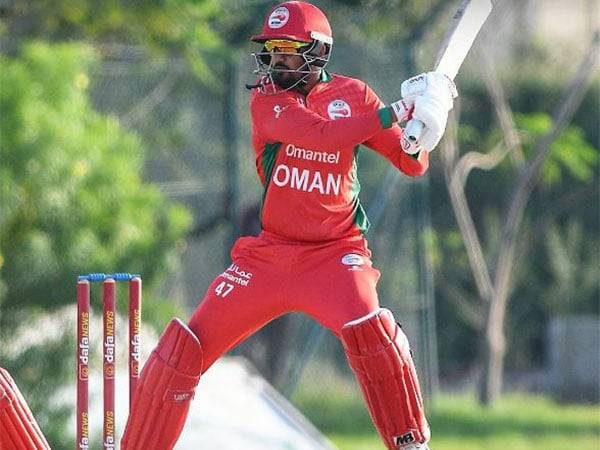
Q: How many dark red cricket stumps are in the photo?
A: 3